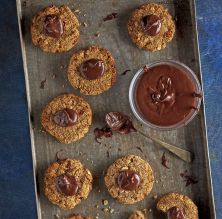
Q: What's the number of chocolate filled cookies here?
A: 7